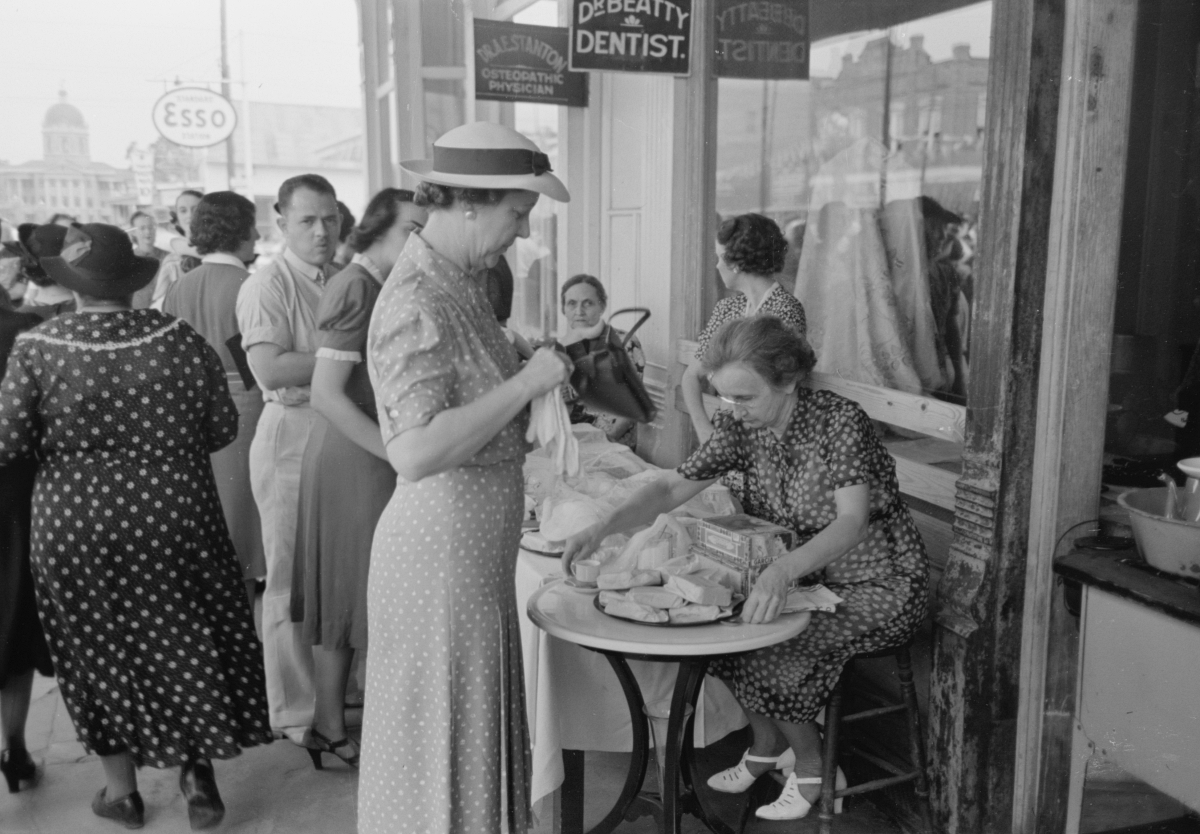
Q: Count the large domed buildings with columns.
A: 1